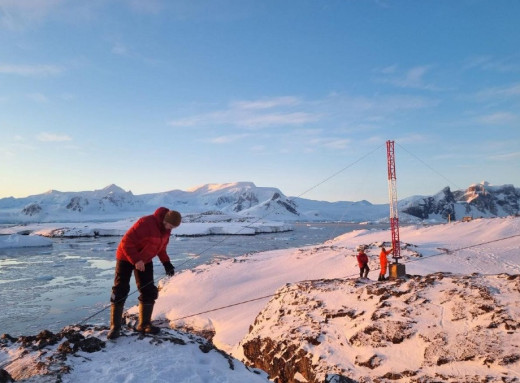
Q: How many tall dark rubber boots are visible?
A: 2